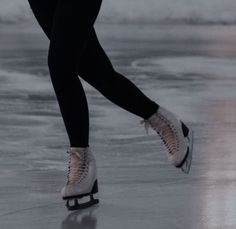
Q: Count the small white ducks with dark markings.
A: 0